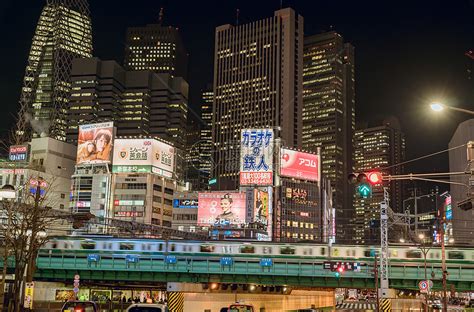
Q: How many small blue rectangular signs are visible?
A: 5